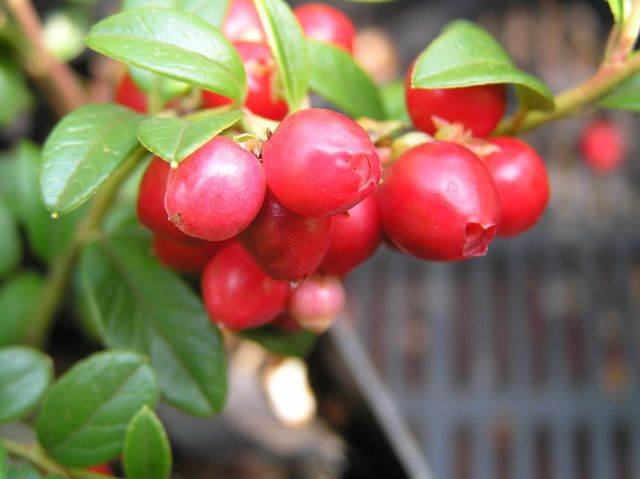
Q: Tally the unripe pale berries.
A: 1